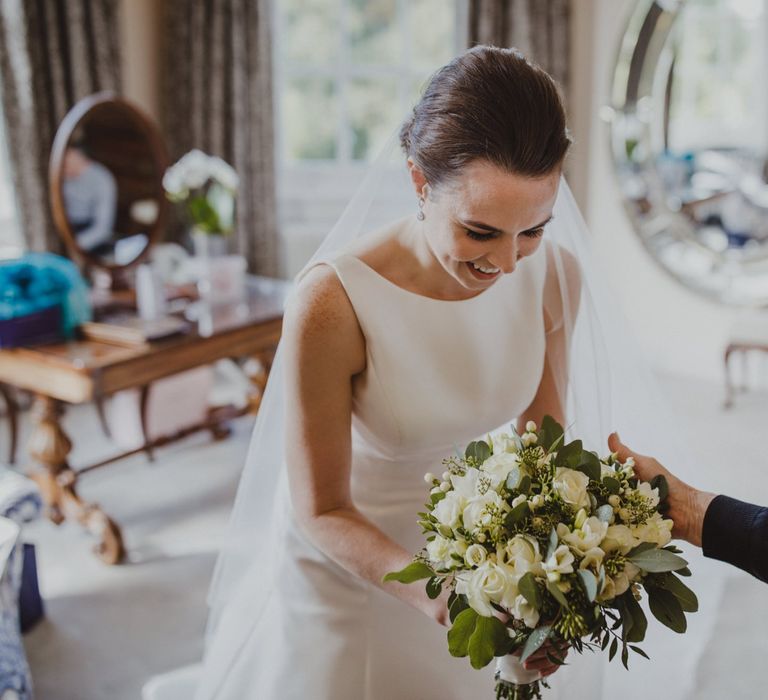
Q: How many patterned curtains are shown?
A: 3